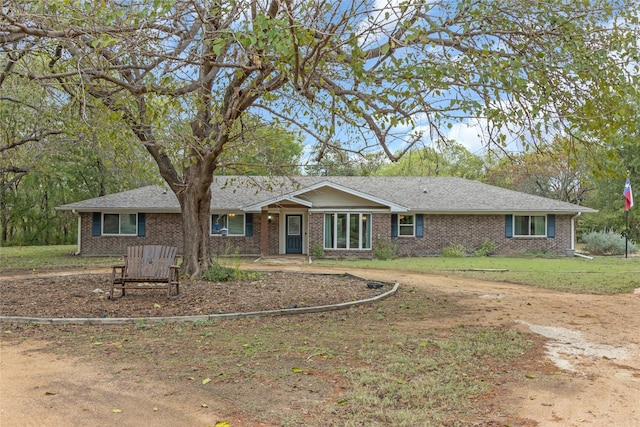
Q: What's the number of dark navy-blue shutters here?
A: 7